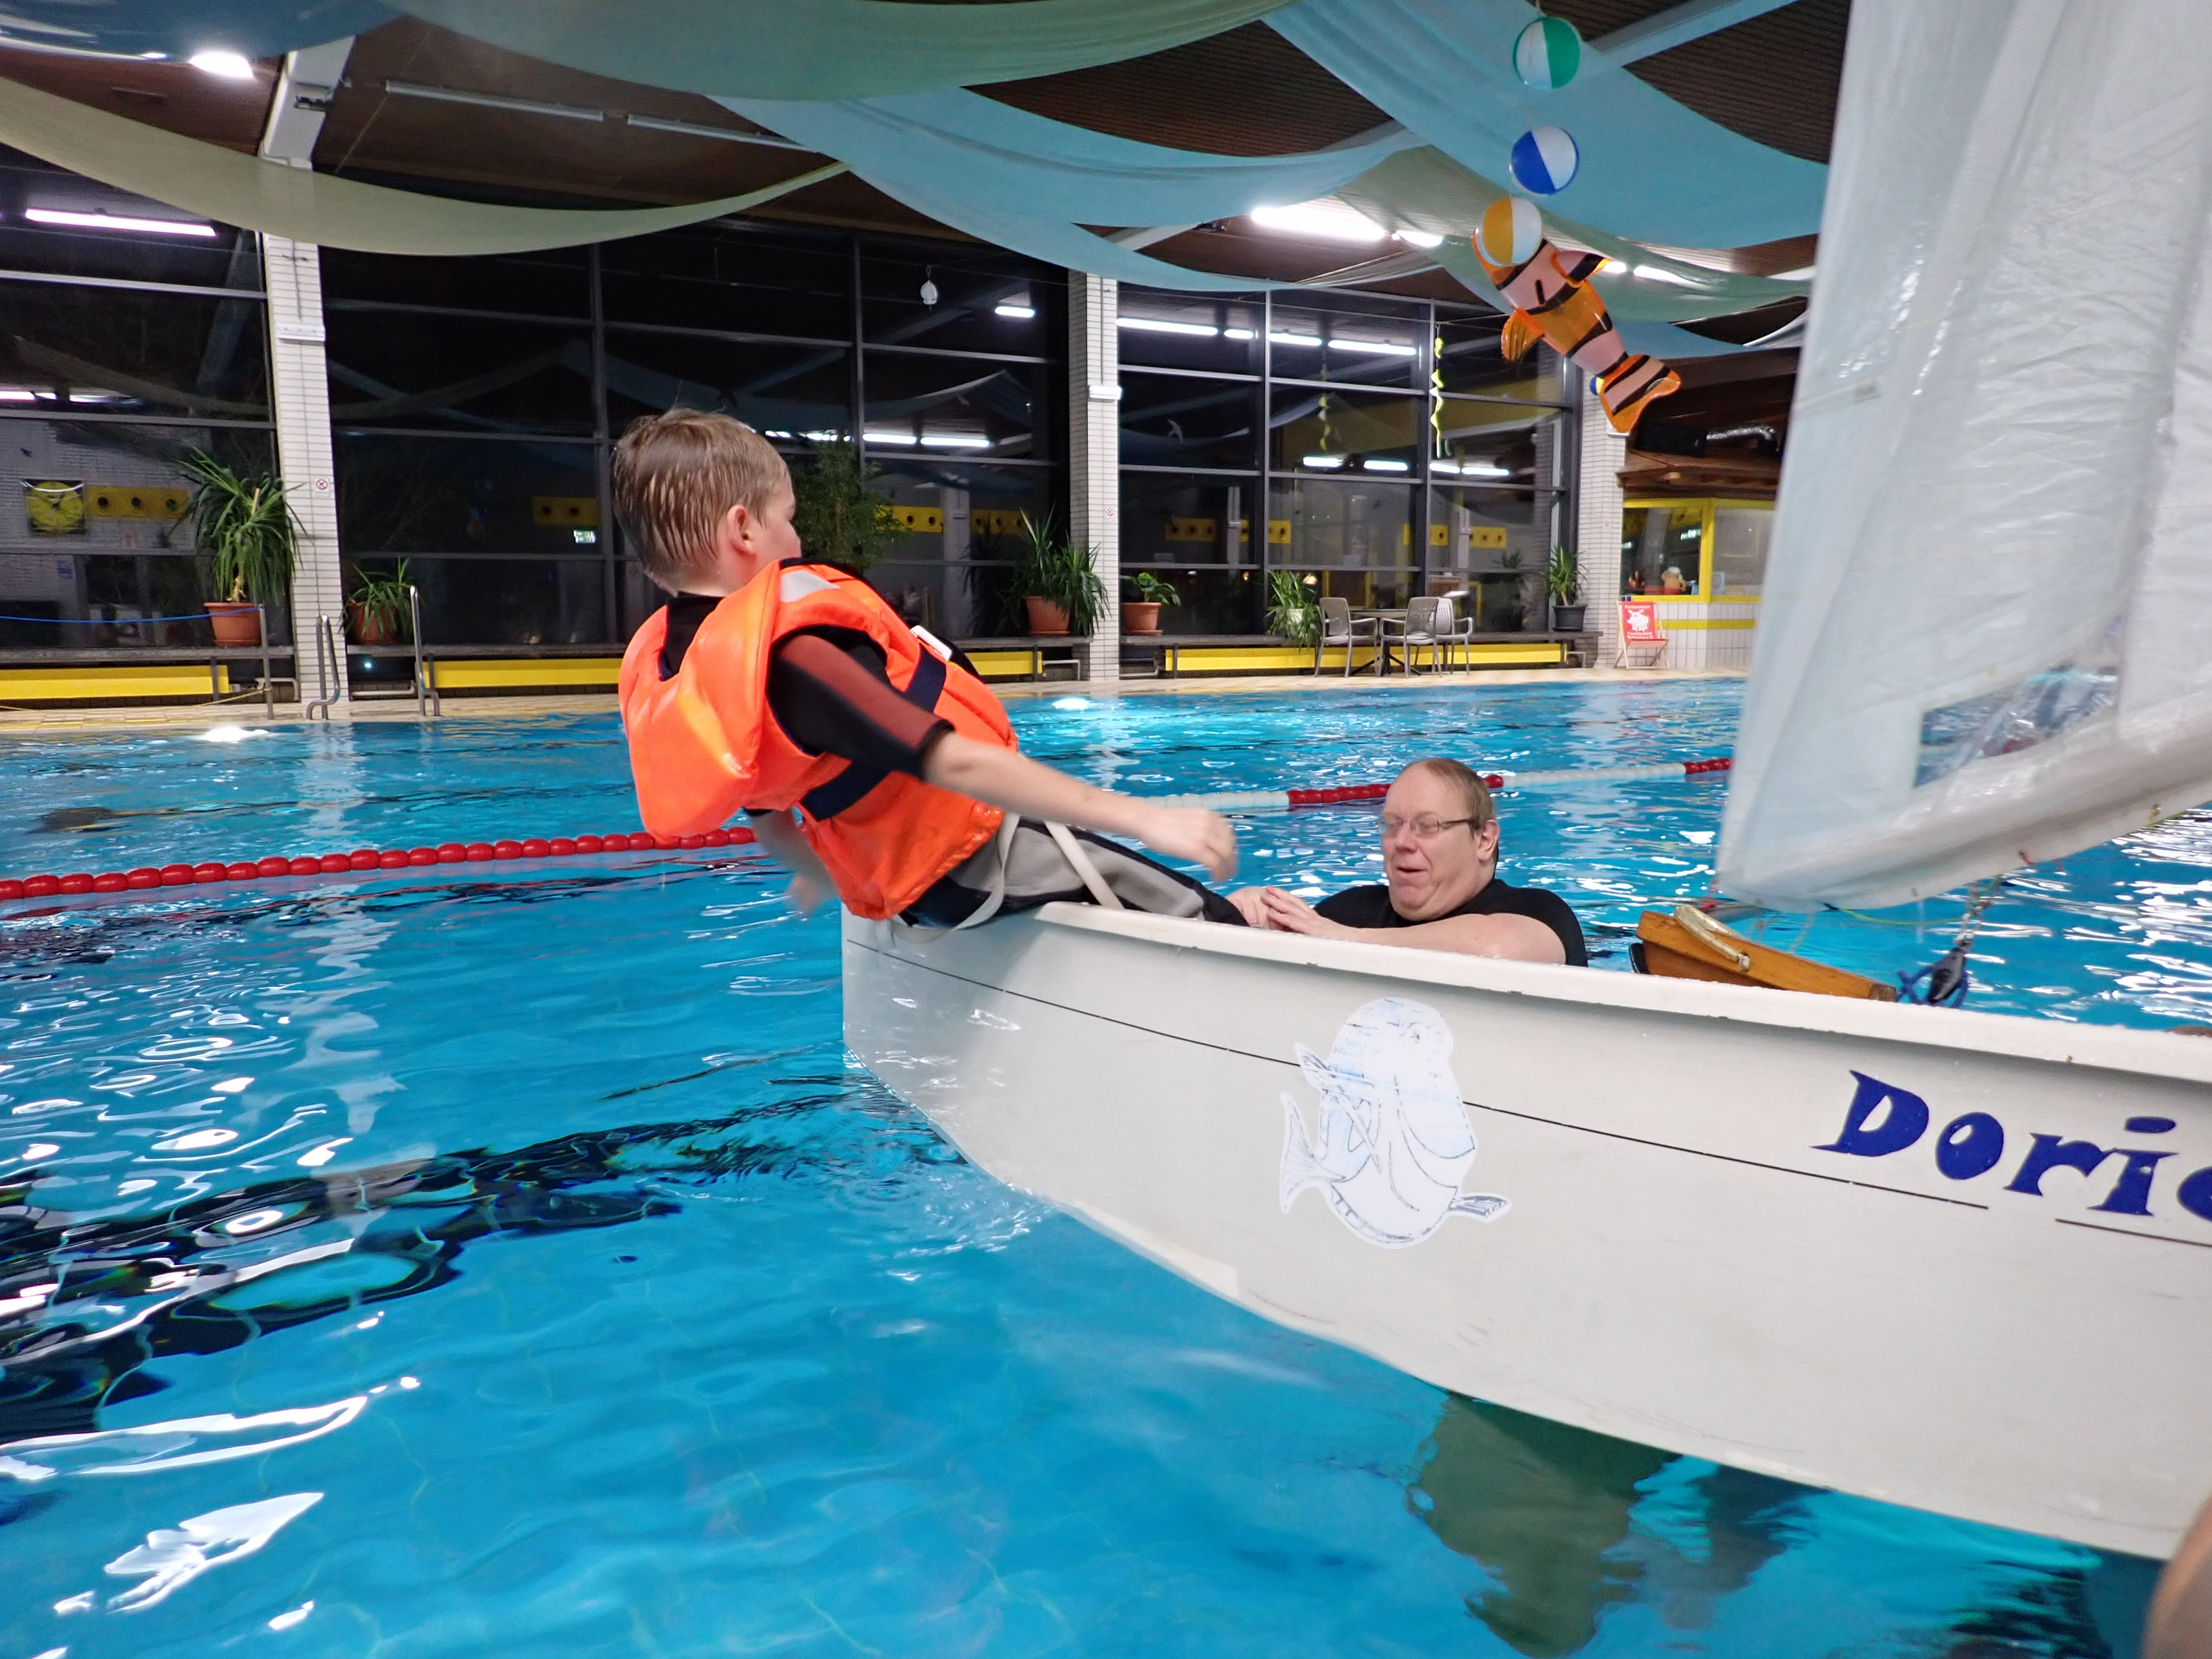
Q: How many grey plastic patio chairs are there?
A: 3